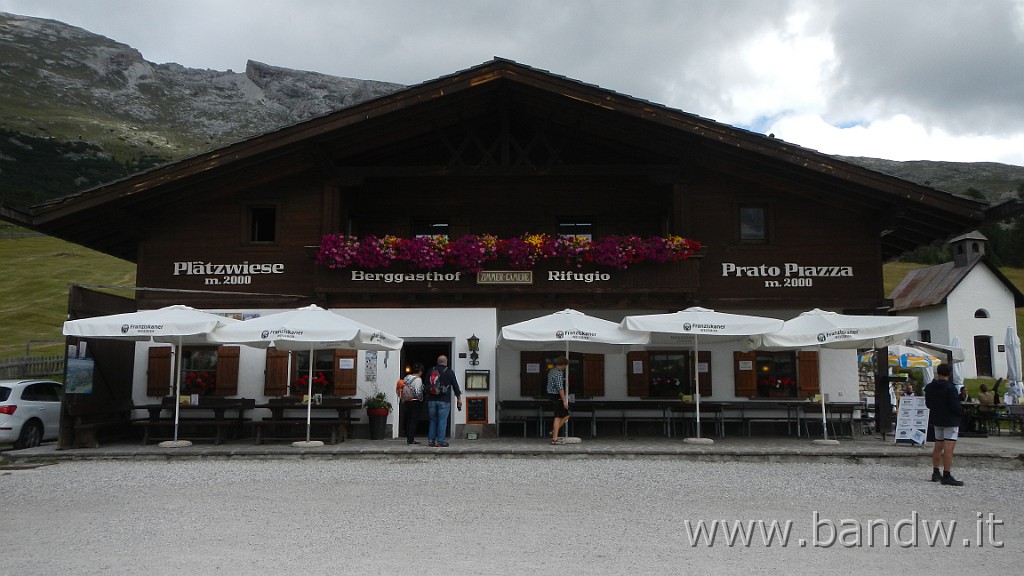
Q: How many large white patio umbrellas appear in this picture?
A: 5